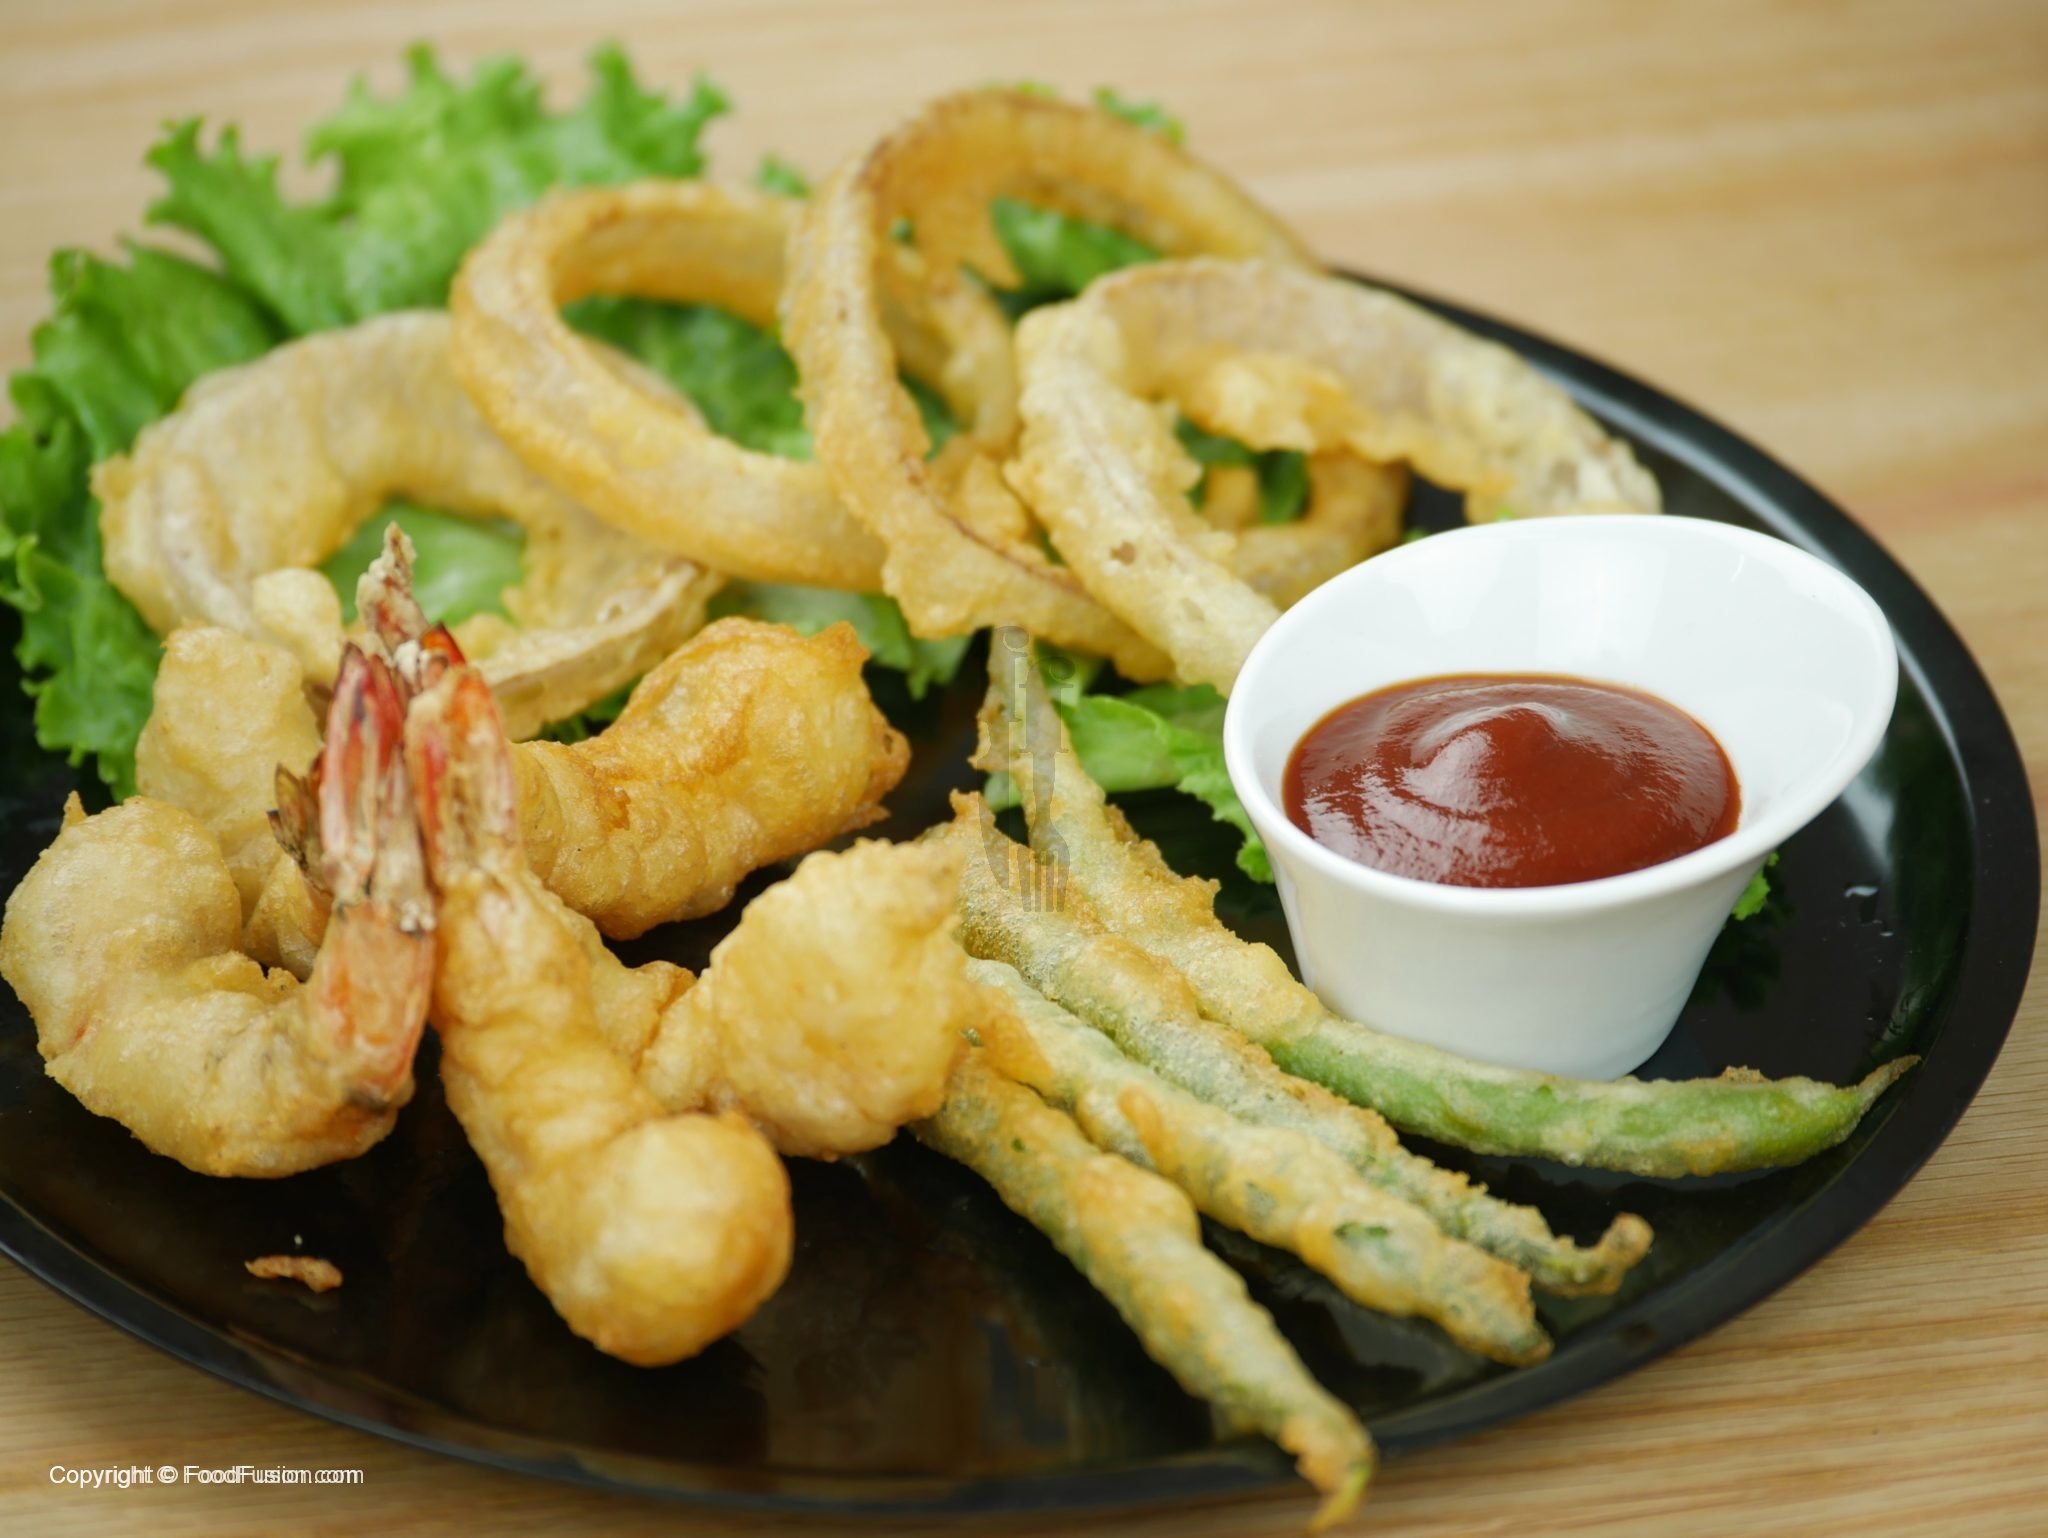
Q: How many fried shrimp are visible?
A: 5